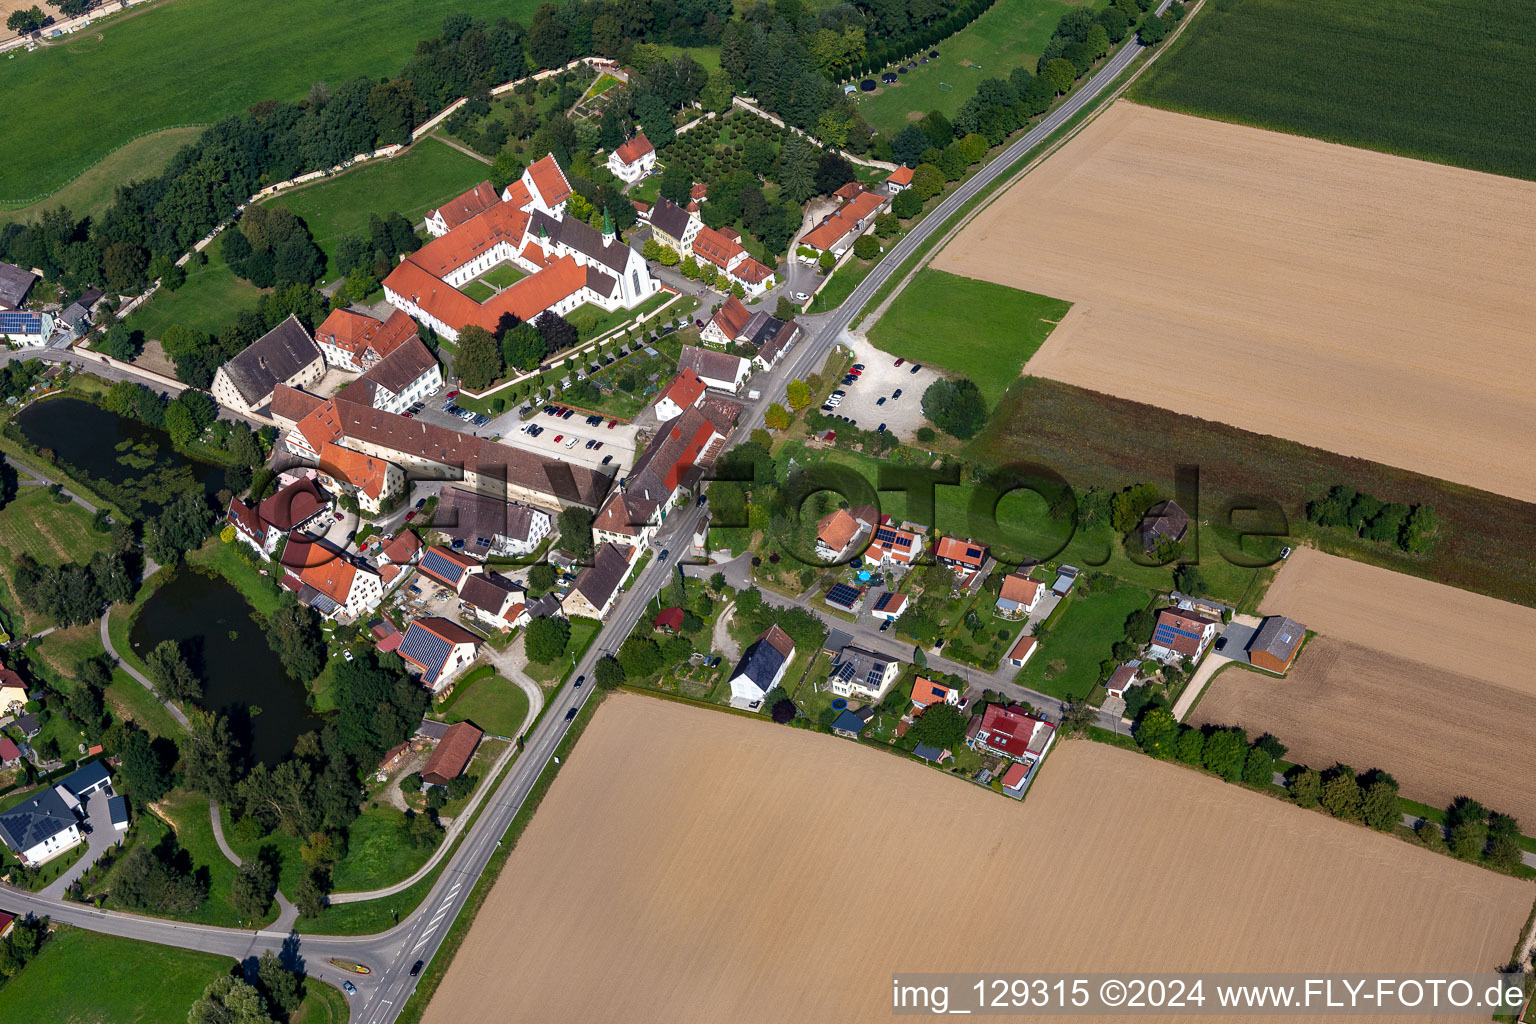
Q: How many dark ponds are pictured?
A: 2